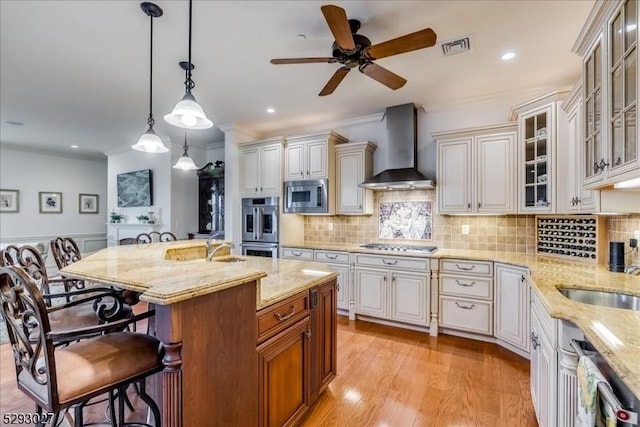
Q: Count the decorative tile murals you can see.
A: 1